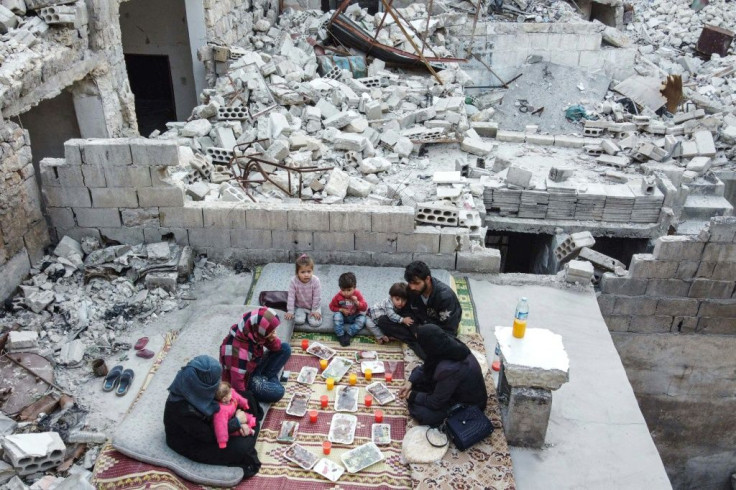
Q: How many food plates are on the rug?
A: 14